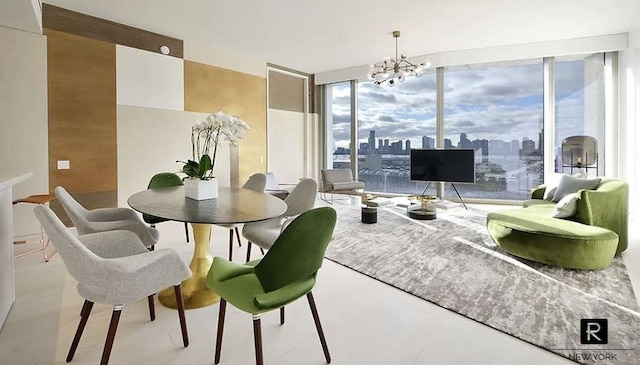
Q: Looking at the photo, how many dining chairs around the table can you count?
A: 6